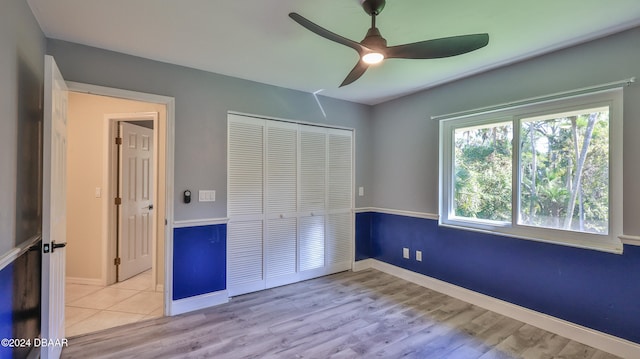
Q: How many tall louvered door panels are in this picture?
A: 4